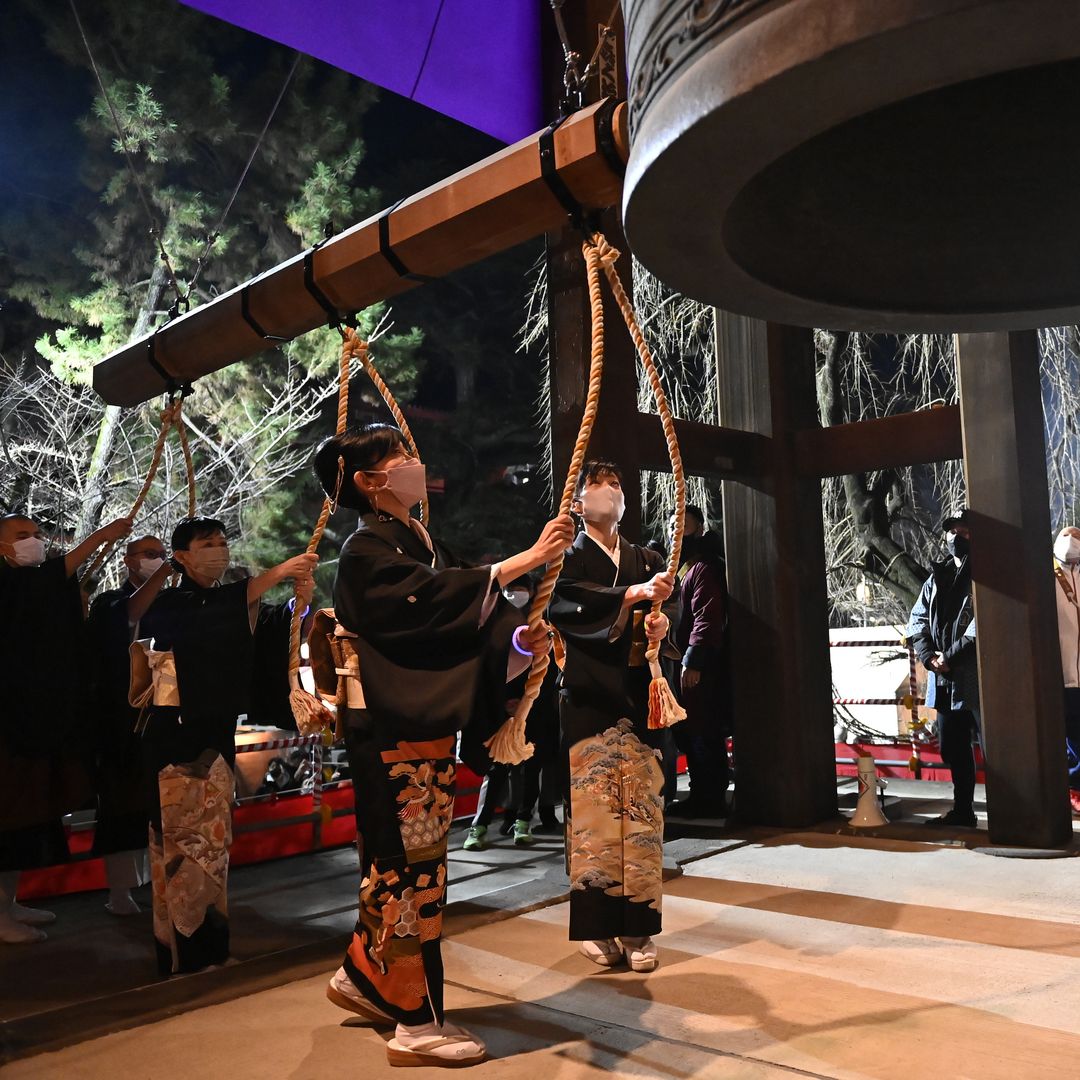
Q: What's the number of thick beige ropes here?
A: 6